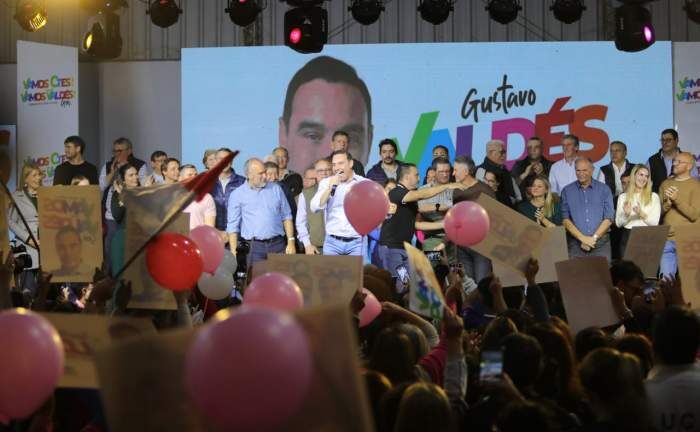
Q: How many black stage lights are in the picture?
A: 11